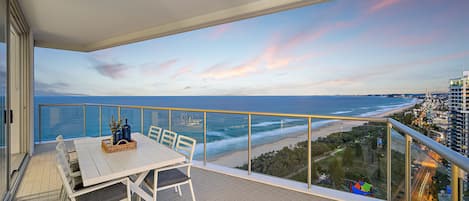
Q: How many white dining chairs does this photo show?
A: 6